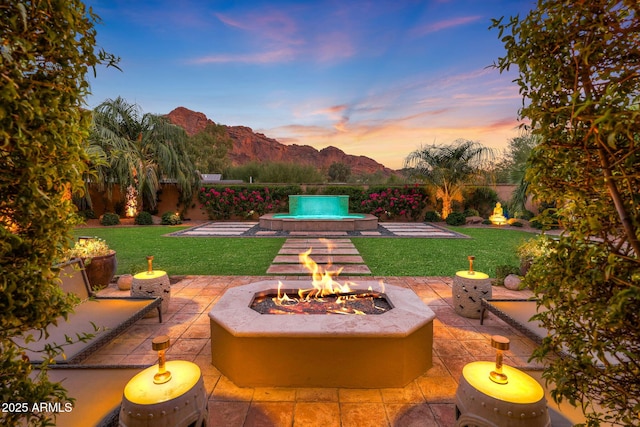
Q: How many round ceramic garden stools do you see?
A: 4